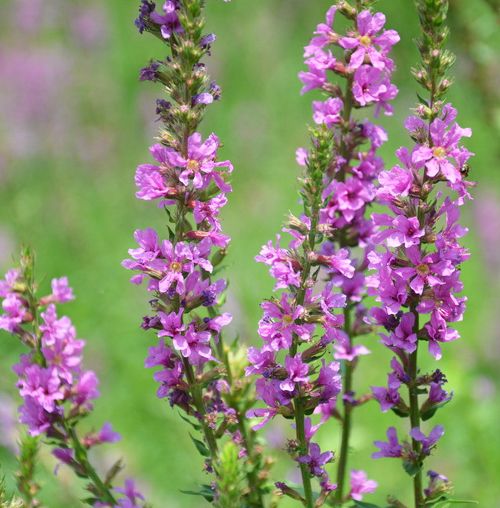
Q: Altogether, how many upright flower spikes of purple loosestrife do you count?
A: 5